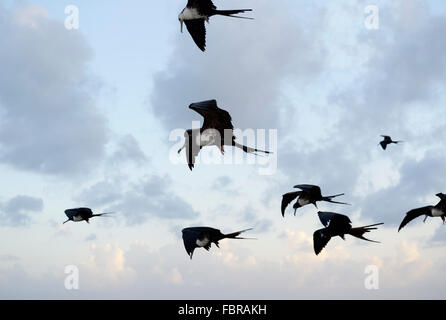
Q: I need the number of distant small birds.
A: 1